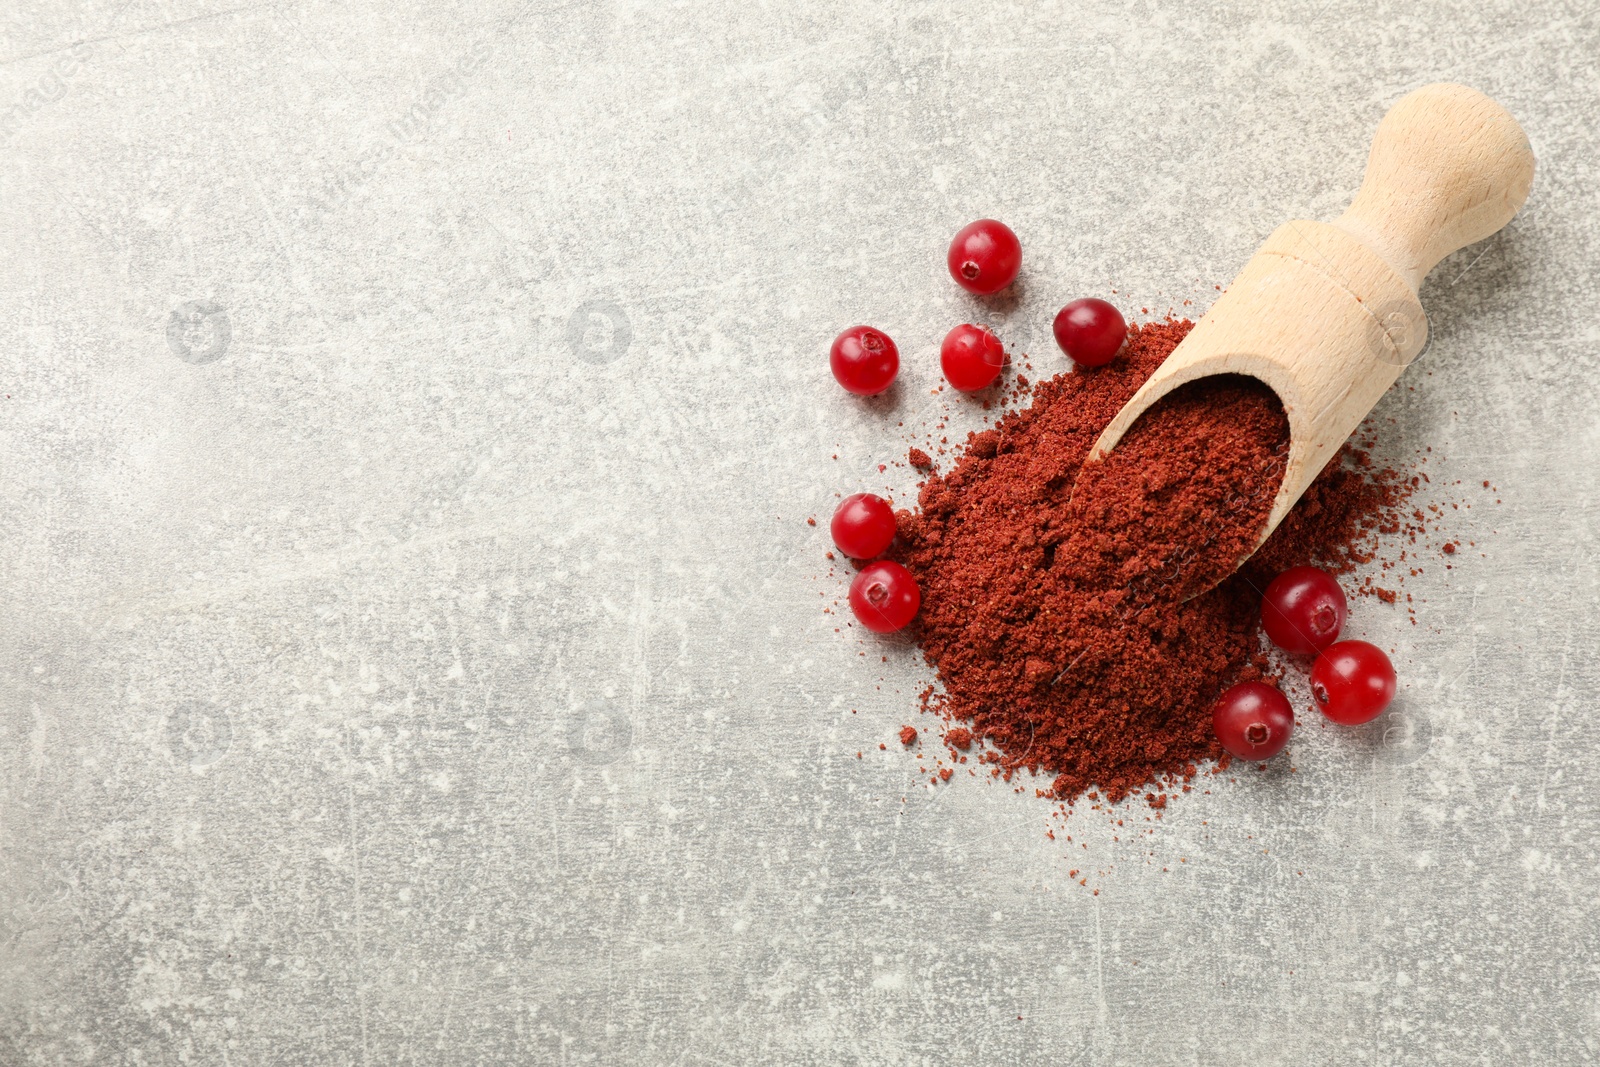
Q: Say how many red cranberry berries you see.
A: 9